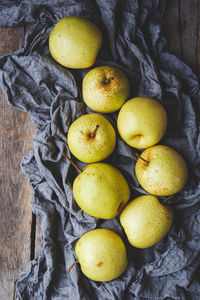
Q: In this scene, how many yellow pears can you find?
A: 8